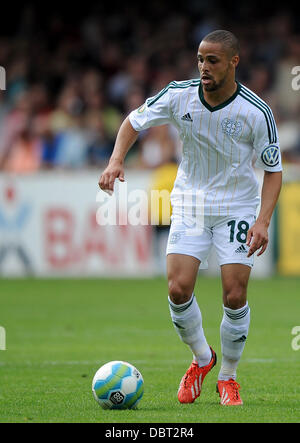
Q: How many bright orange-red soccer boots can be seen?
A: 2